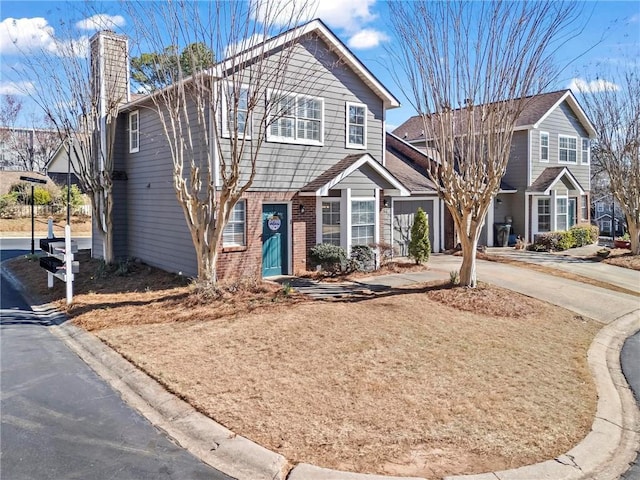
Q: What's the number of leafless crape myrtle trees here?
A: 4